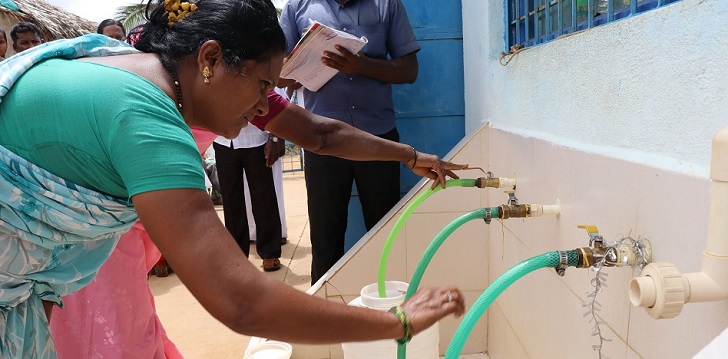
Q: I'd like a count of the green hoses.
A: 3